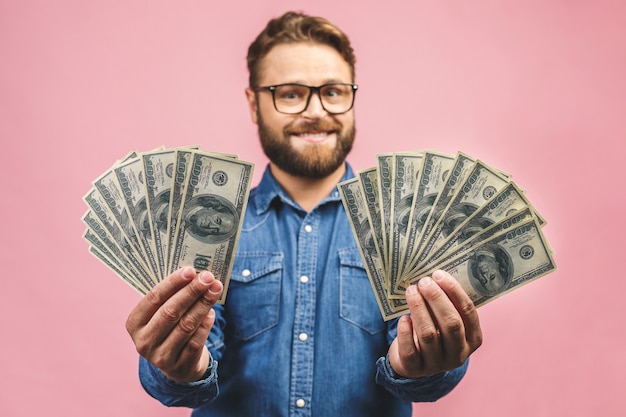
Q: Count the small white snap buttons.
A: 5